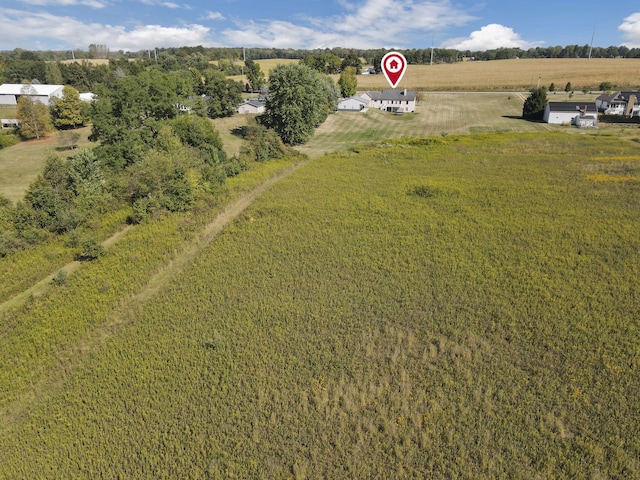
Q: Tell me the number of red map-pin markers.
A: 1